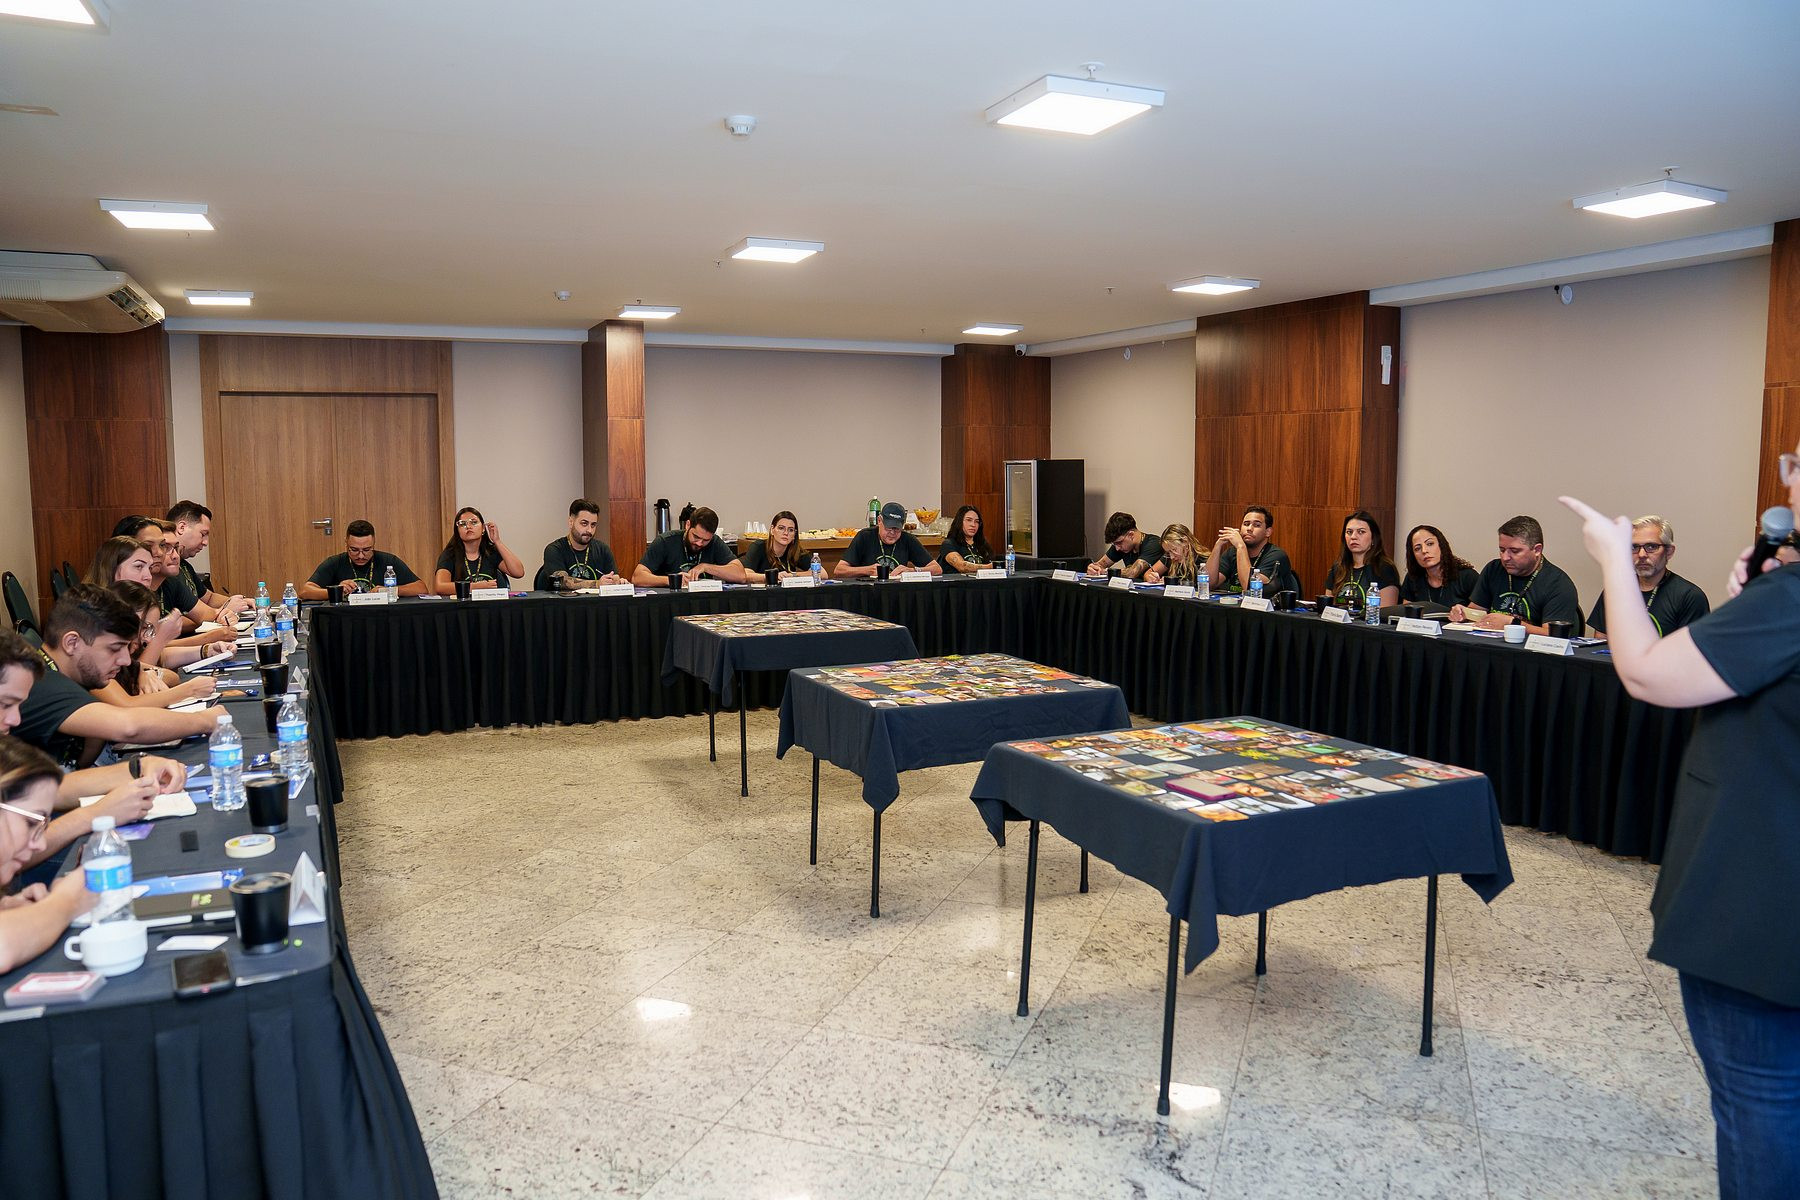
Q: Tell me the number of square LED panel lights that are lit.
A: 9